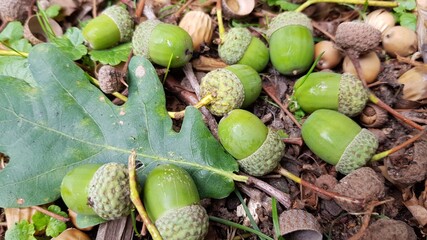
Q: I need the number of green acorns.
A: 10